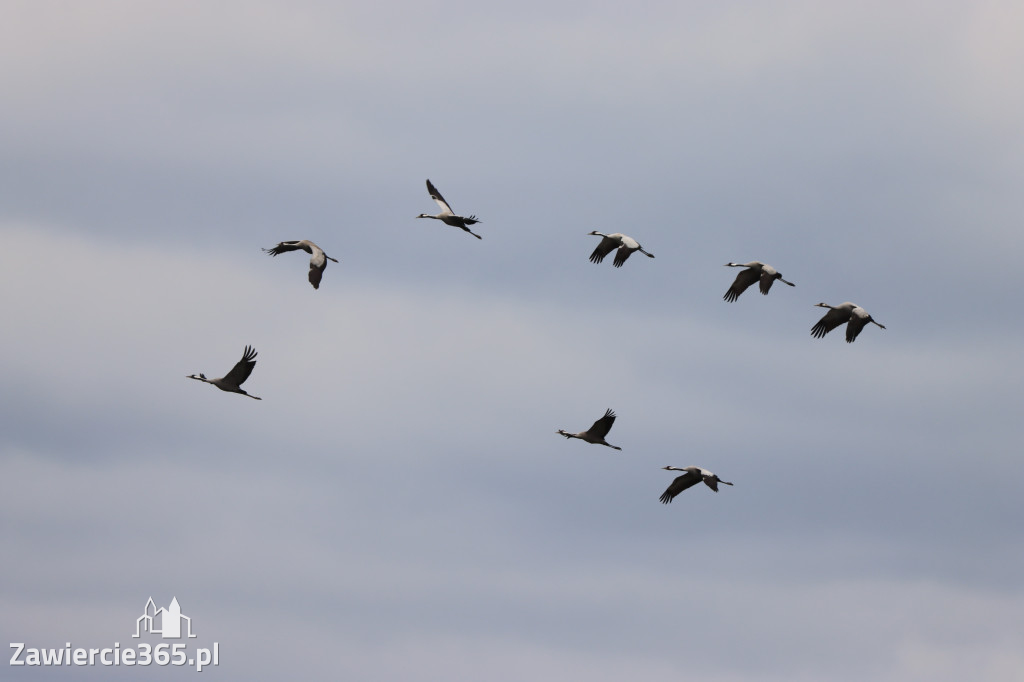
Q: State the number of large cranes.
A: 8